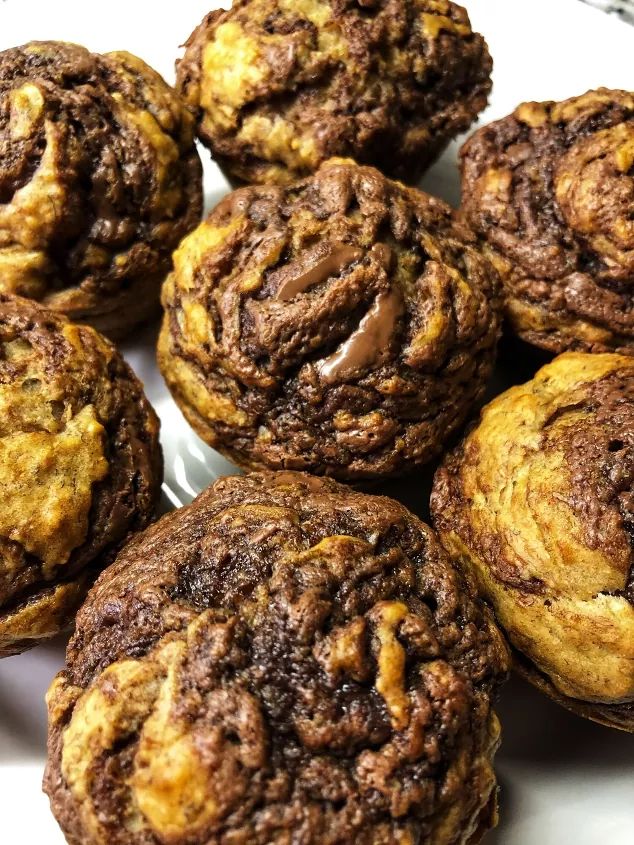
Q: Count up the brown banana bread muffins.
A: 7